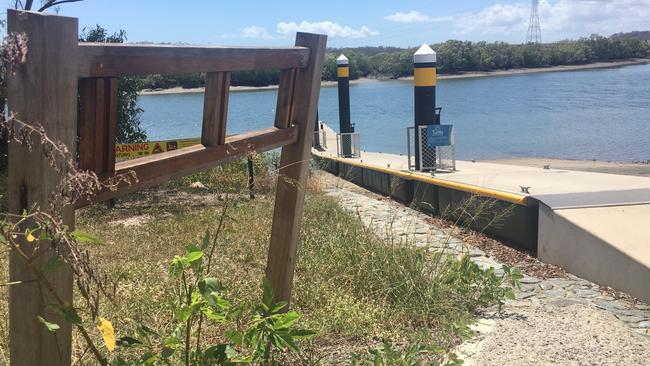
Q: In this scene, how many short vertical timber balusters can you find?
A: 3